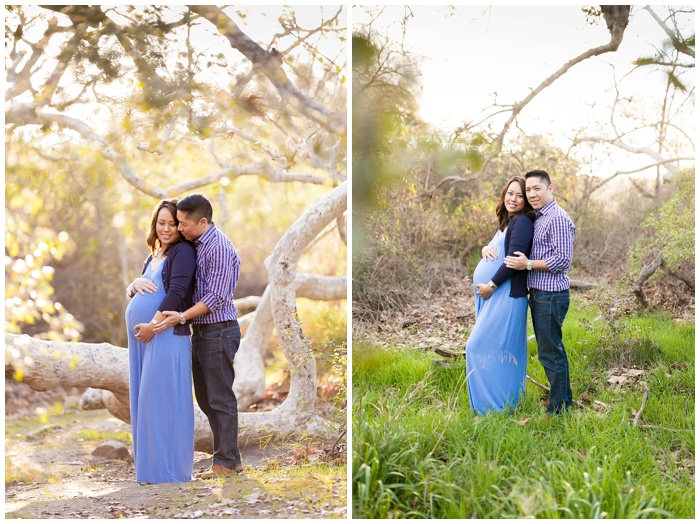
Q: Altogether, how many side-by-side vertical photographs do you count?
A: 2